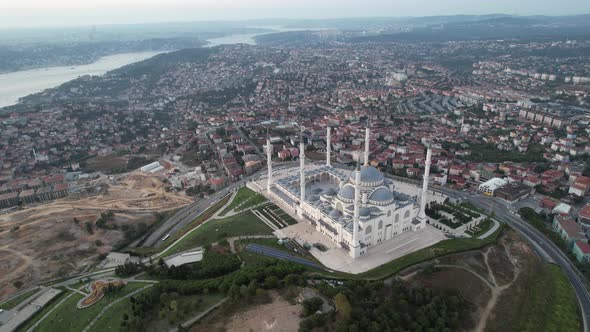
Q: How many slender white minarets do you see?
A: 6